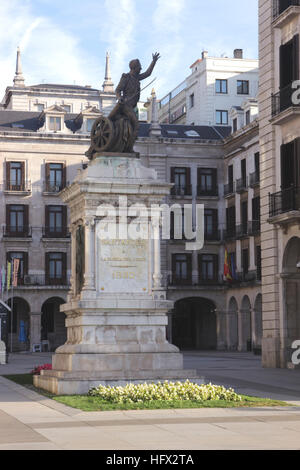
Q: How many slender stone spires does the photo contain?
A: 3